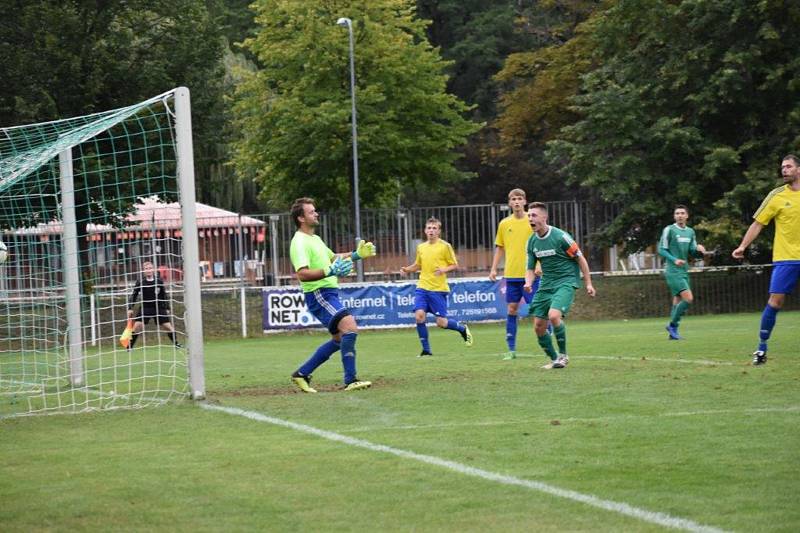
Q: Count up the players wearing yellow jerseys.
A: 3